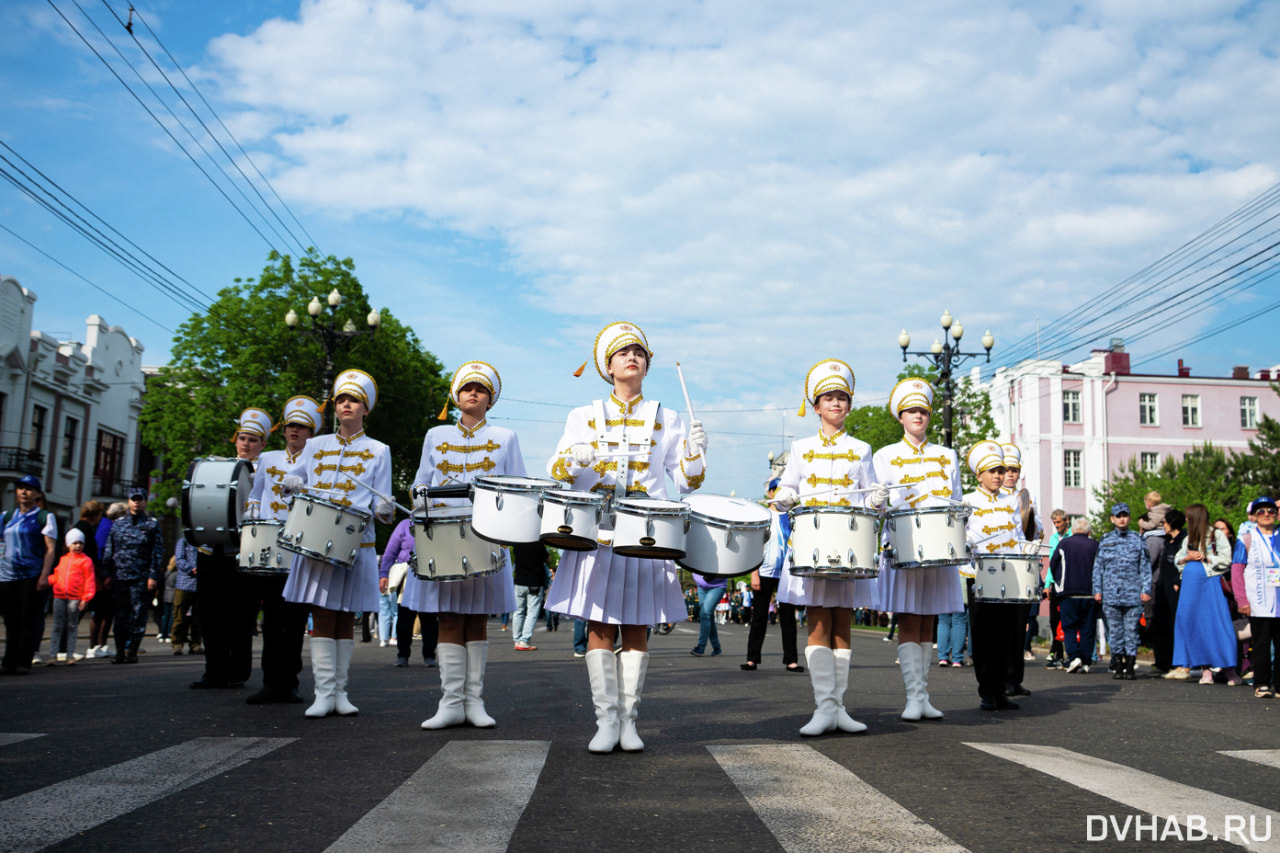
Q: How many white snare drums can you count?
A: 6